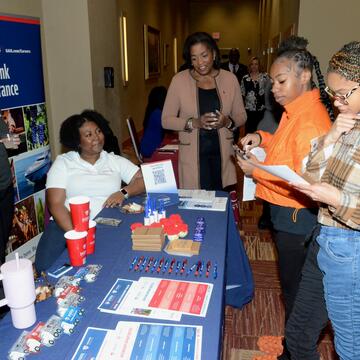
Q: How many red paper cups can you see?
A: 3